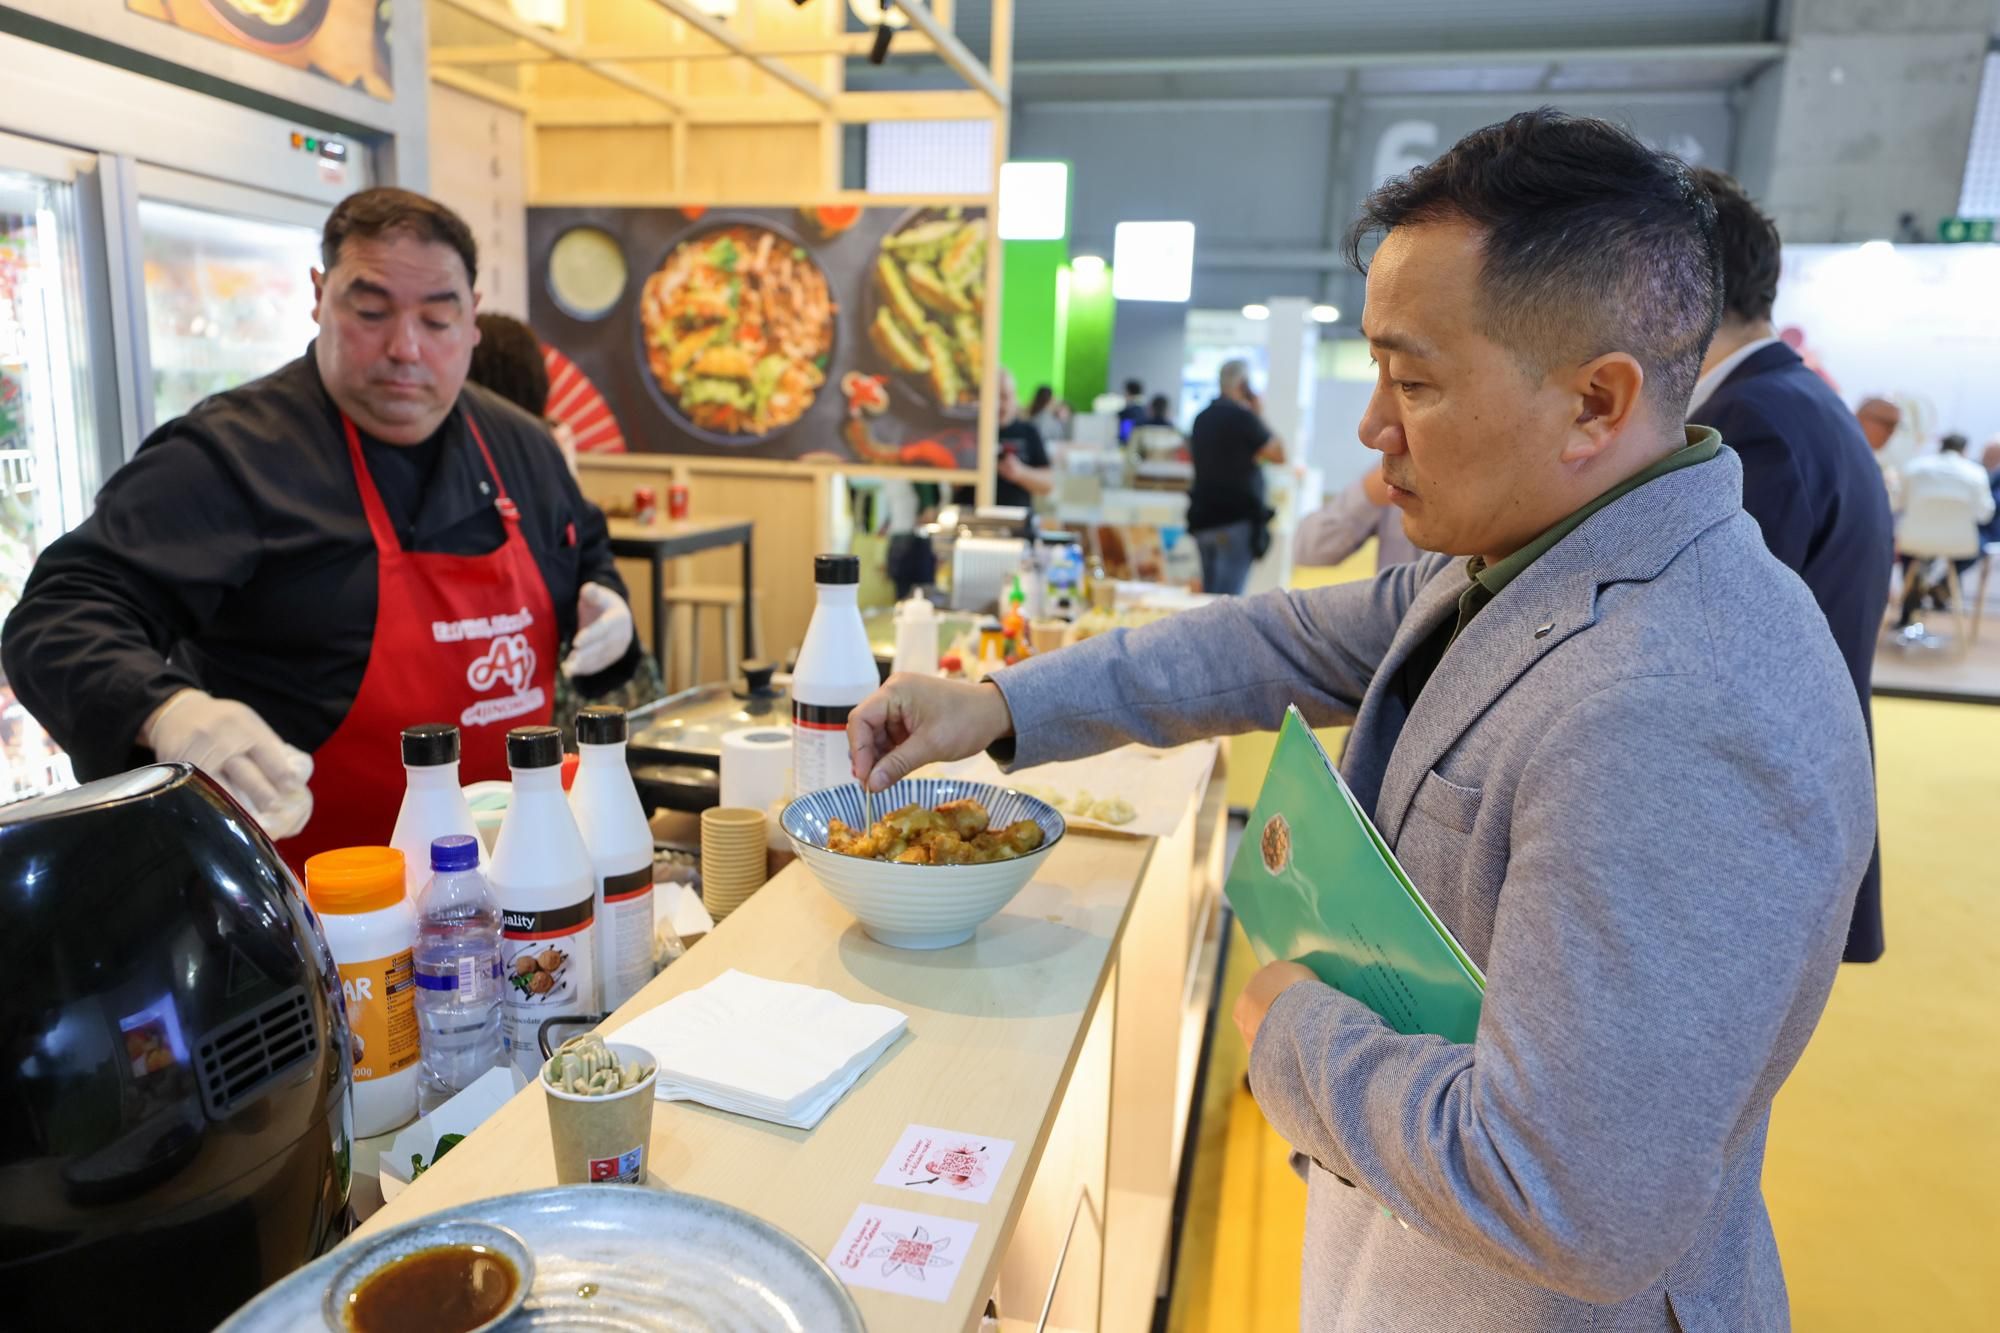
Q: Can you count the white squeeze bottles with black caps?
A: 4